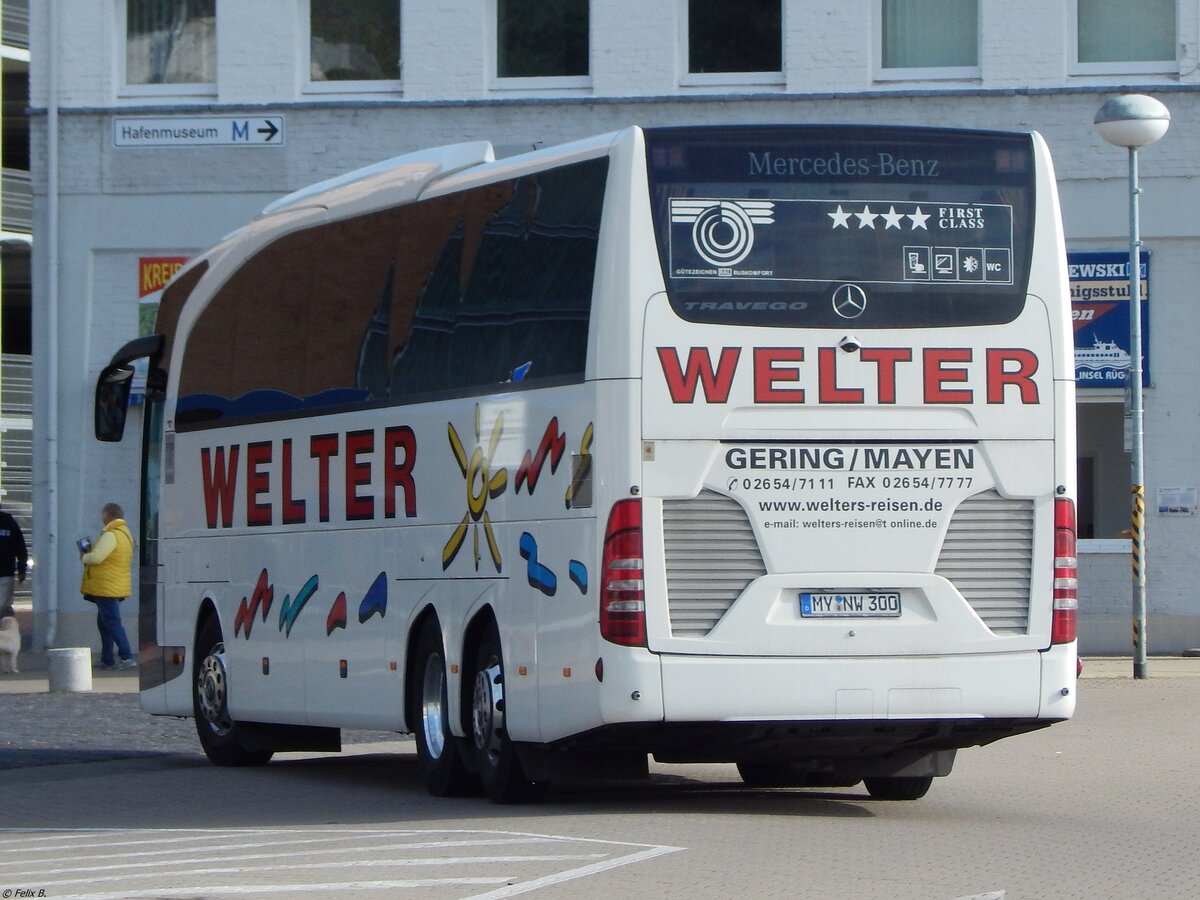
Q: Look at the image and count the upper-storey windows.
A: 6